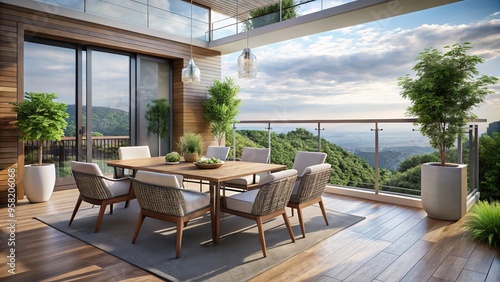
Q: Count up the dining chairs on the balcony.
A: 8